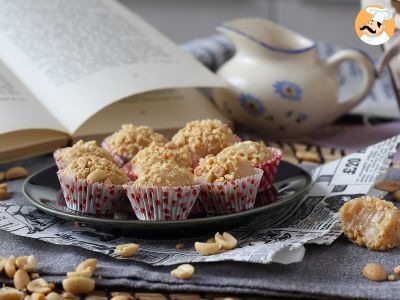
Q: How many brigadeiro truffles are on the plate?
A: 8